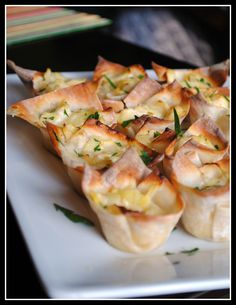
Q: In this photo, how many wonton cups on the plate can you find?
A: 11